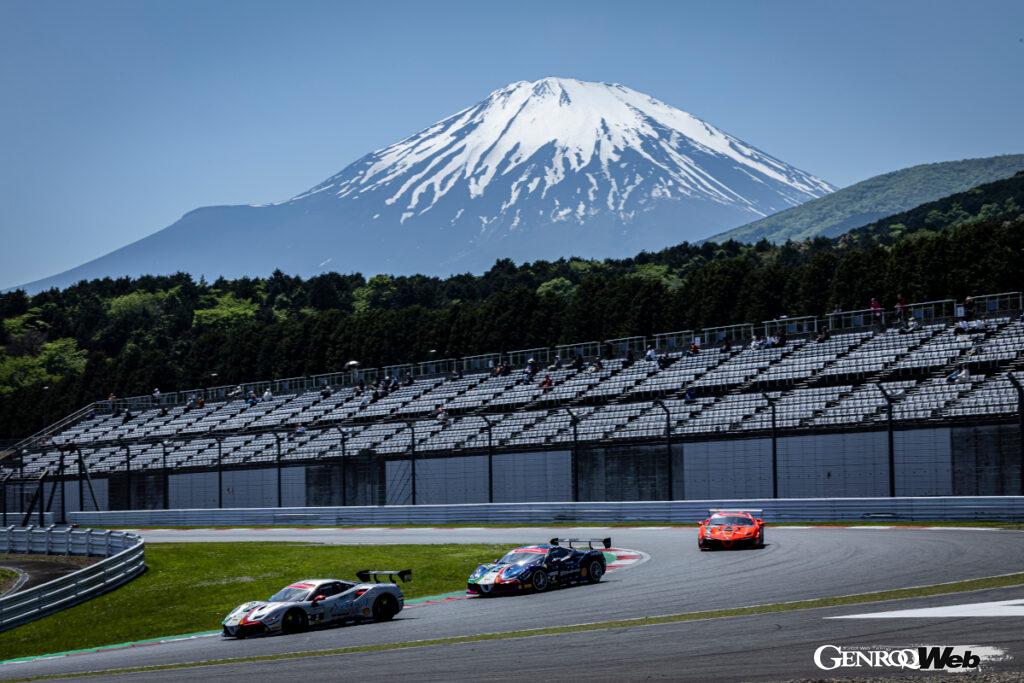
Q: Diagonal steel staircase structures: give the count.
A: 1